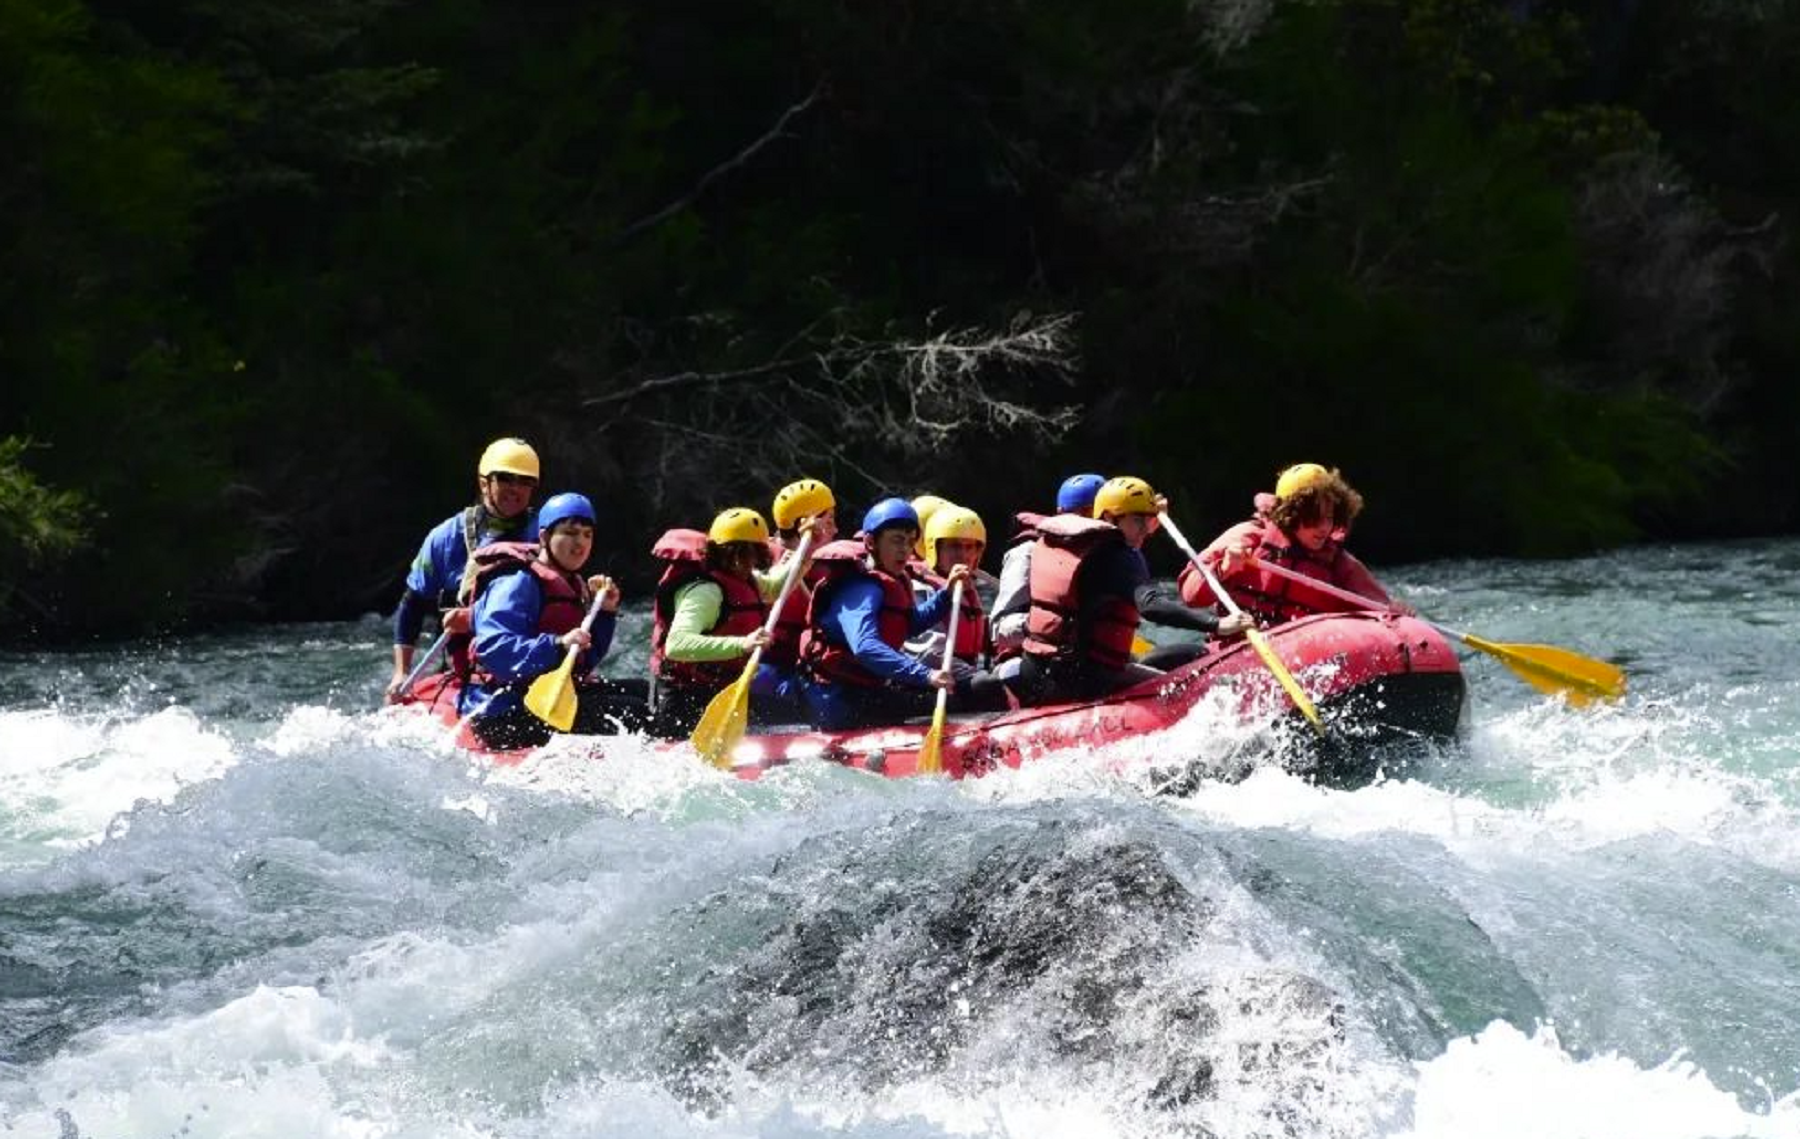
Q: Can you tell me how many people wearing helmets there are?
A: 10